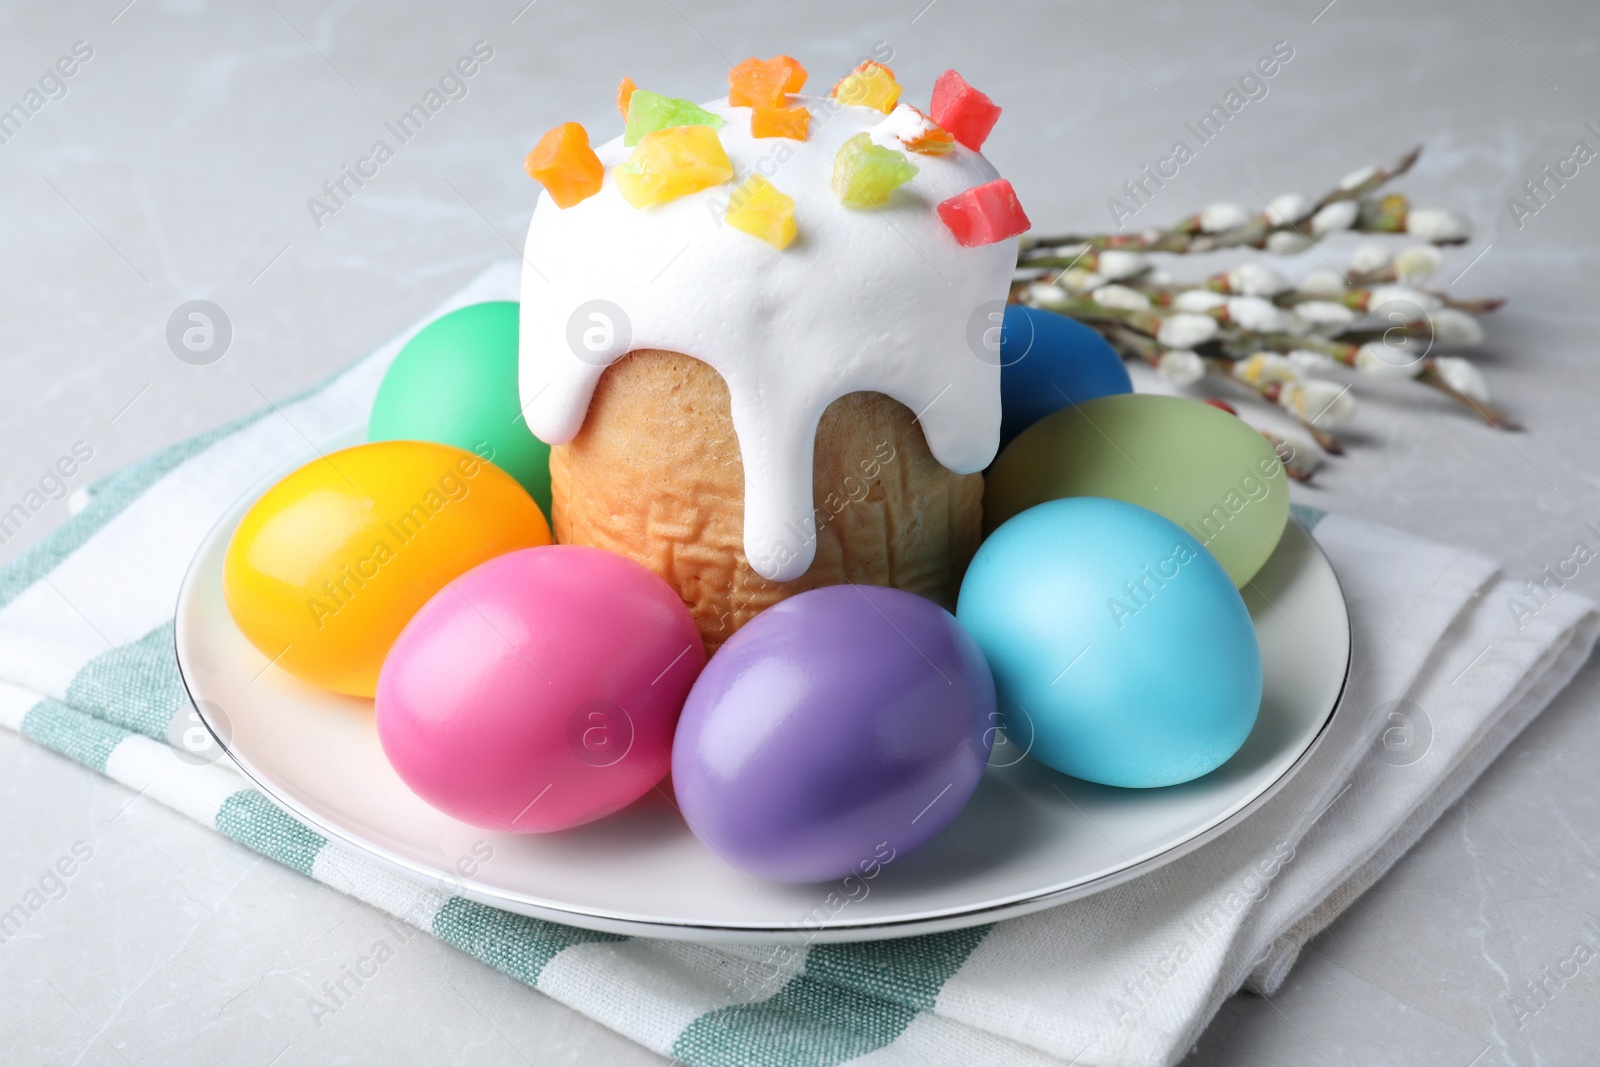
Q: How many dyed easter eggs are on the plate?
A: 7